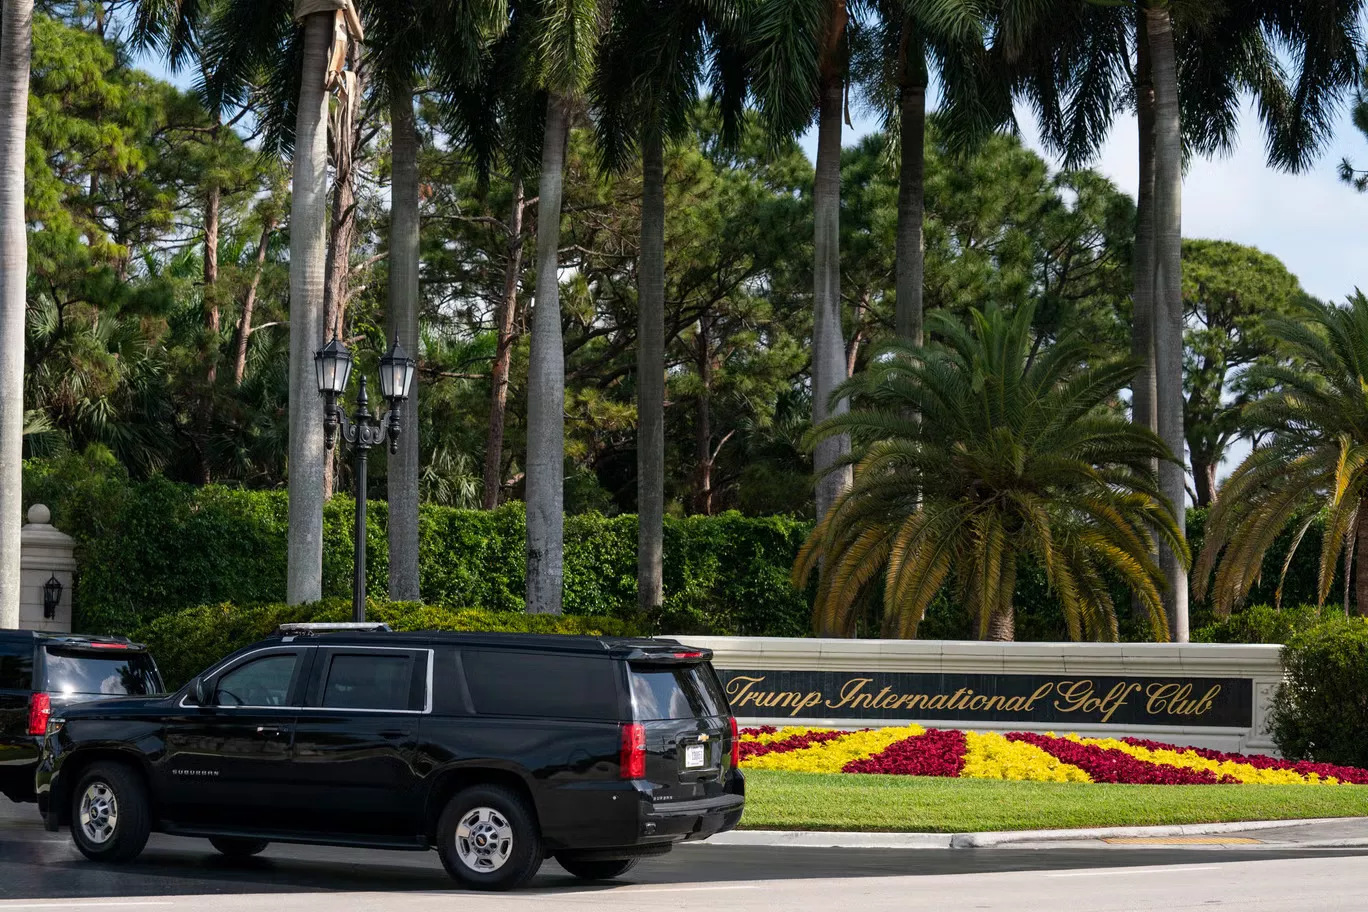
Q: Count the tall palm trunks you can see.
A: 9